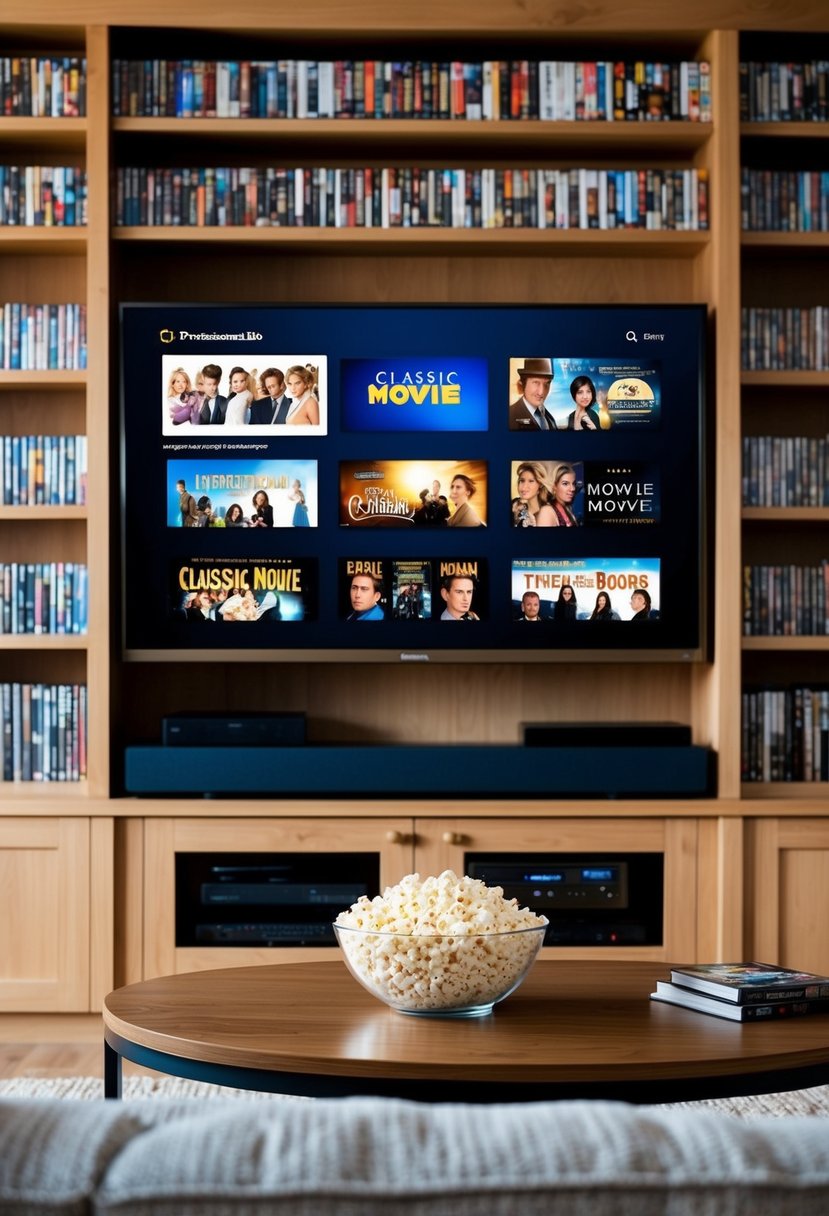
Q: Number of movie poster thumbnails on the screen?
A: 9